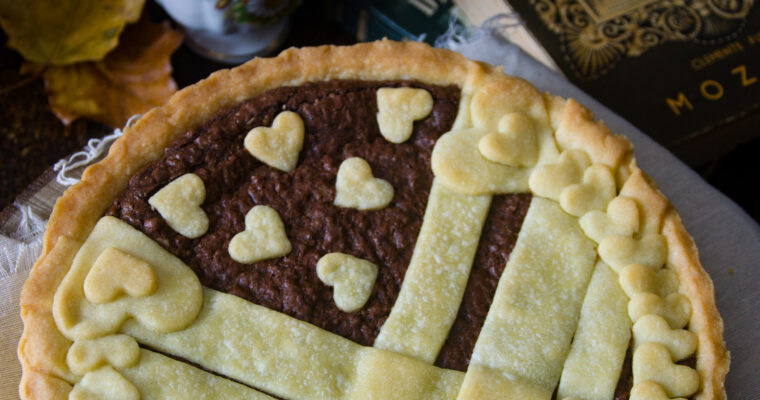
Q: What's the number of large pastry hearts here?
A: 2